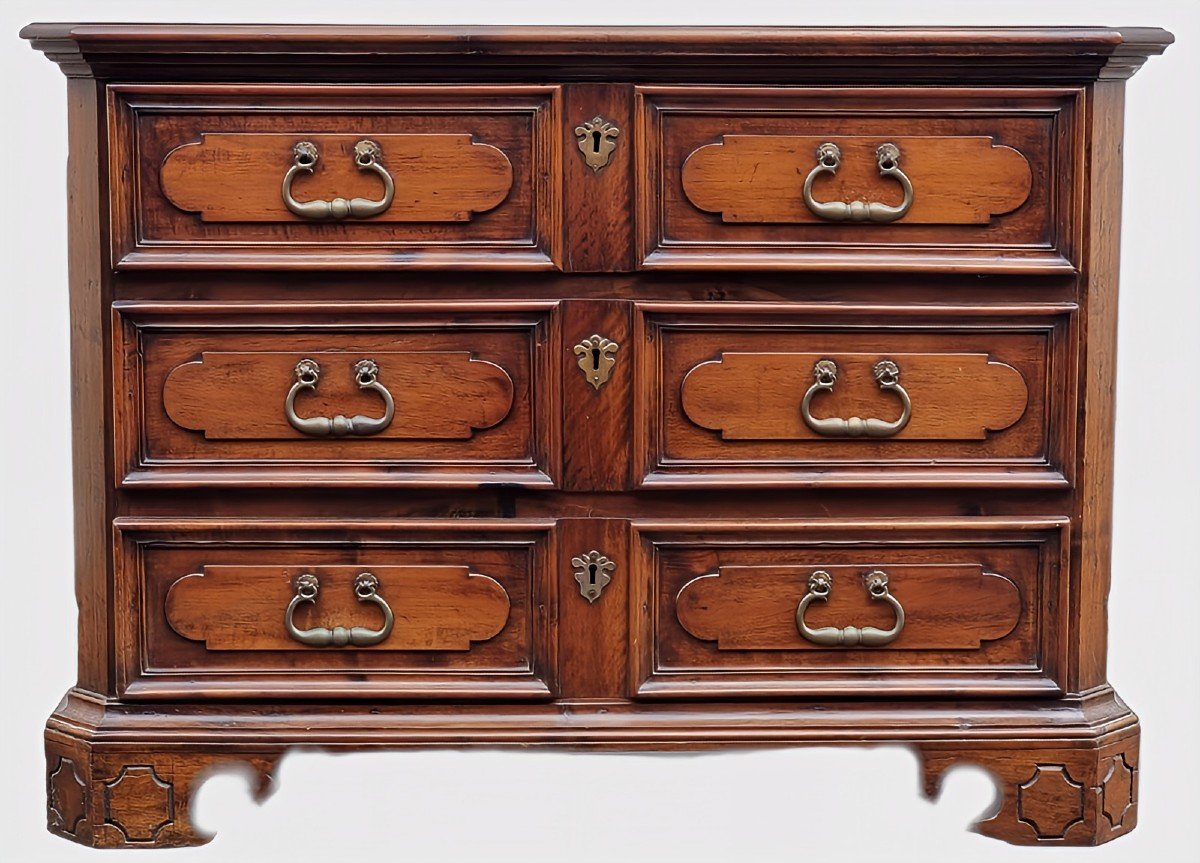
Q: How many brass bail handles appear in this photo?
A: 6